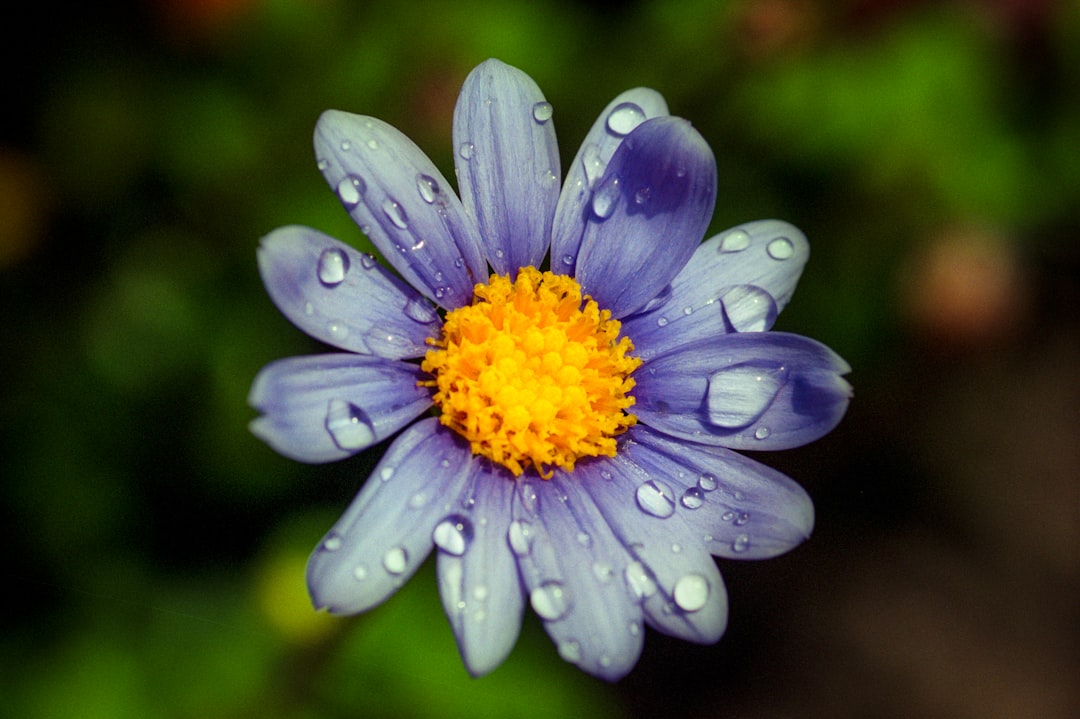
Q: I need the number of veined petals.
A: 13